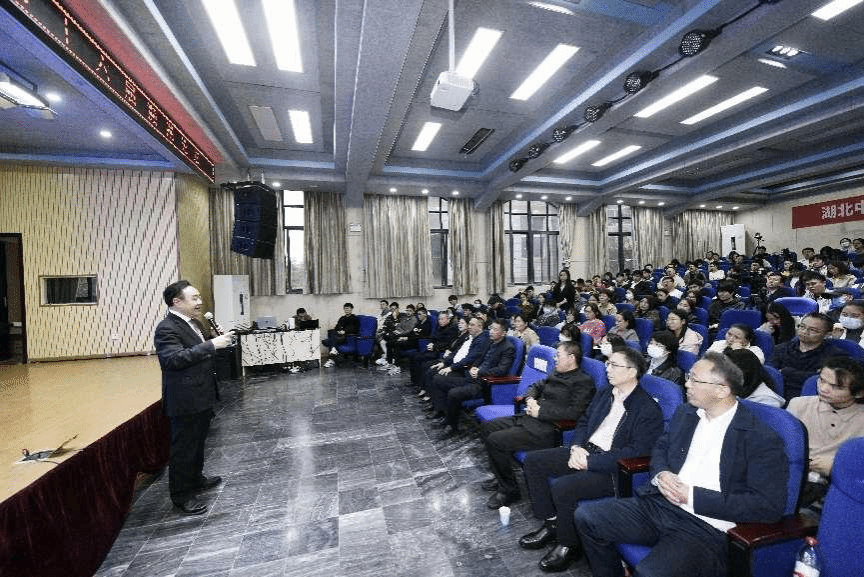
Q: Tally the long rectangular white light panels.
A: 11